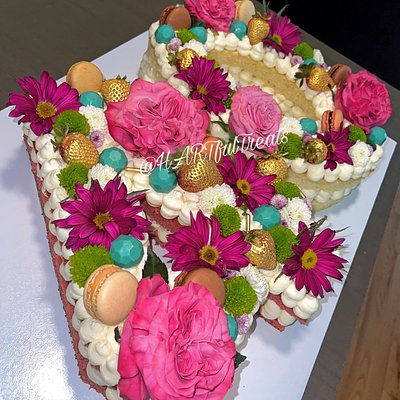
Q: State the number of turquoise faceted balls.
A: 12